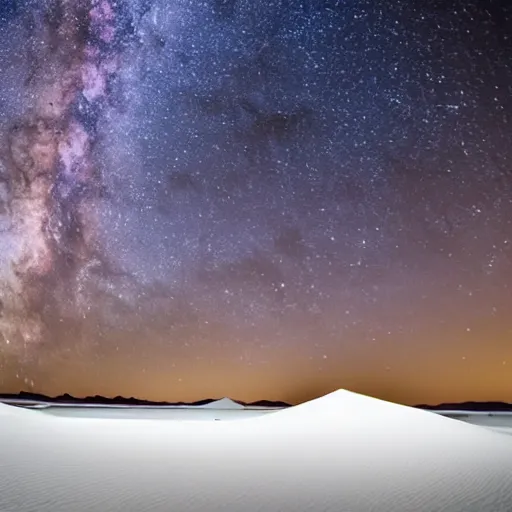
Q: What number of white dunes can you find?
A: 2